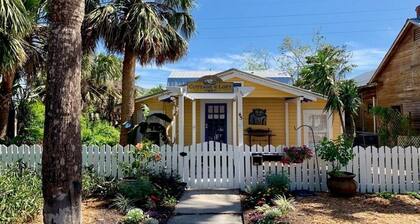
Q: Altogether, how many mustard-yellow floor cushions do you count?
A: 0